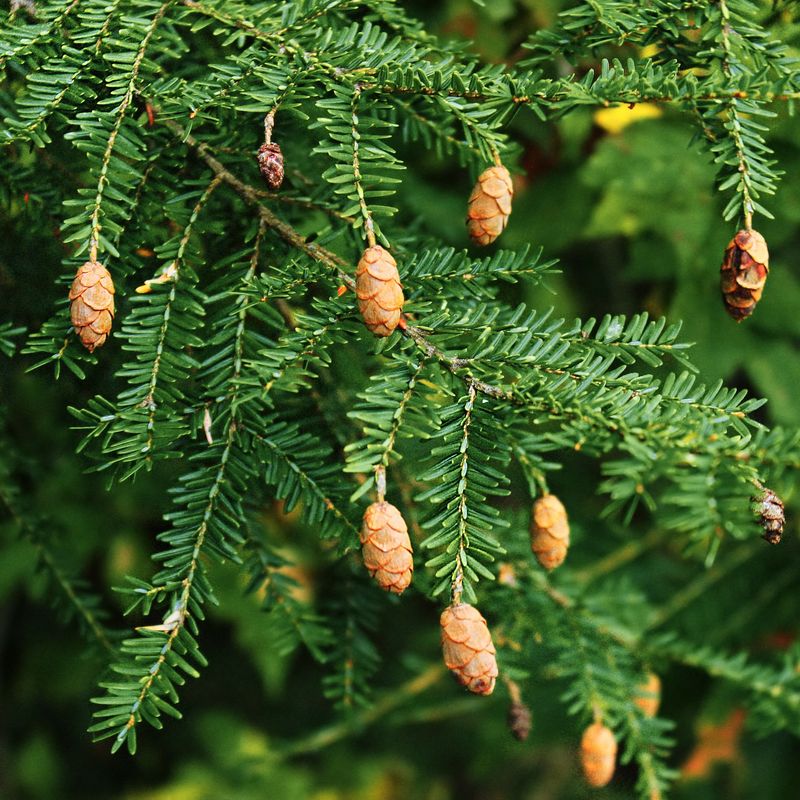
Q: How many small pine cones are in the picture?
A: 12